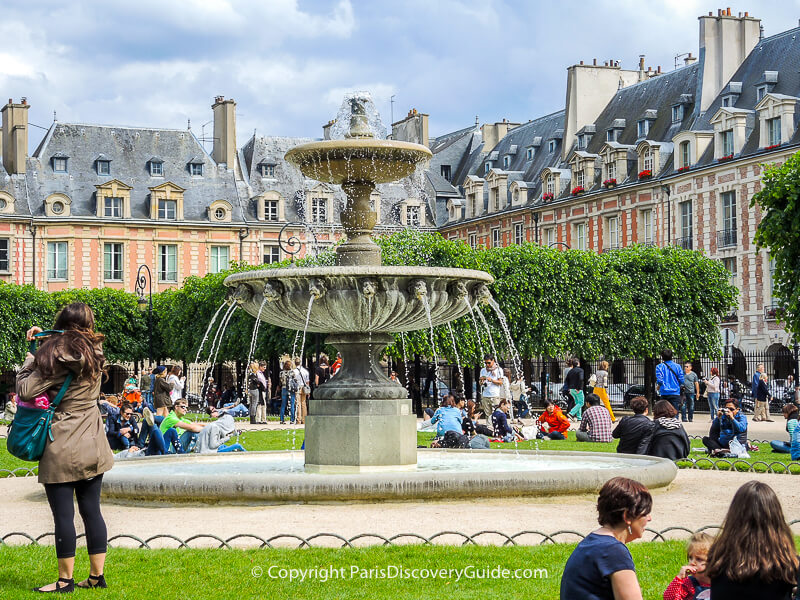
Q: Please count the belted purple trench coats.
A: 0